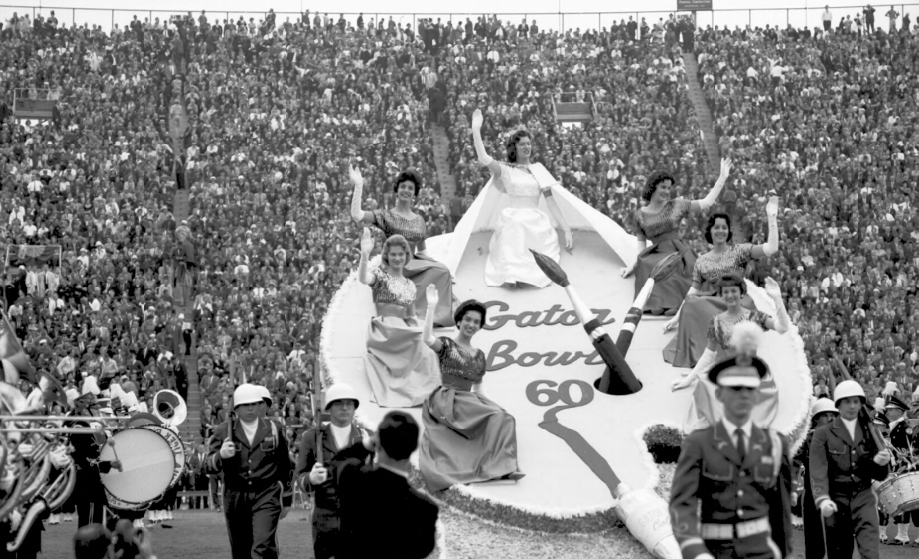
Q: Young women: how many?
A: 7